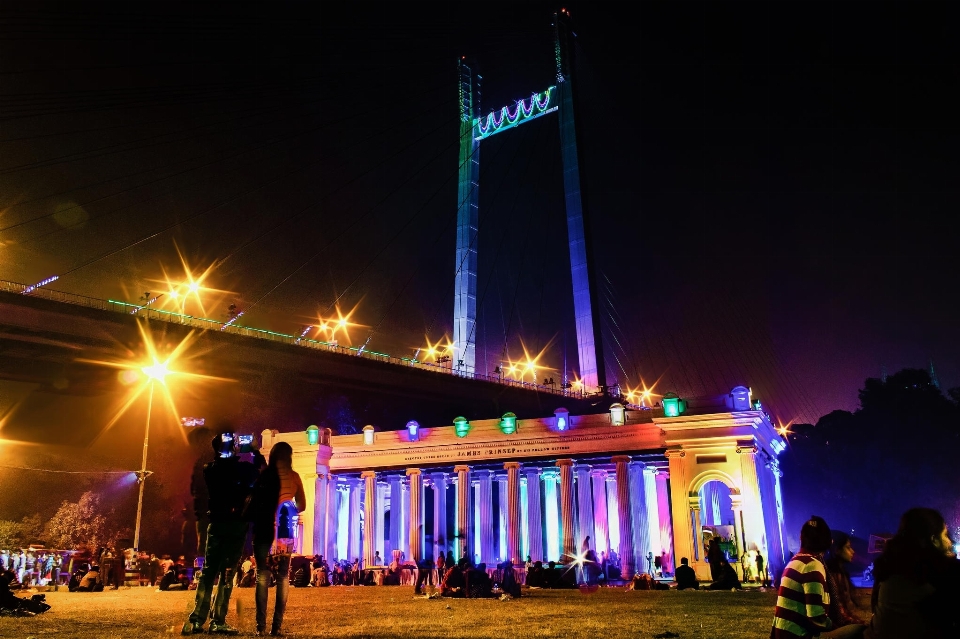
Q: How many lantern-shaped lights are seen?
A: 9